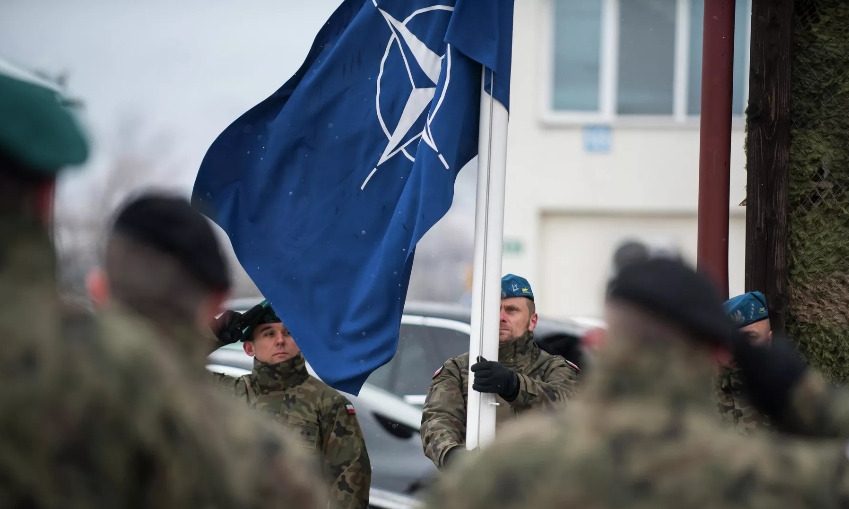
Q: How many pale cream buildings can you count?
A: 1